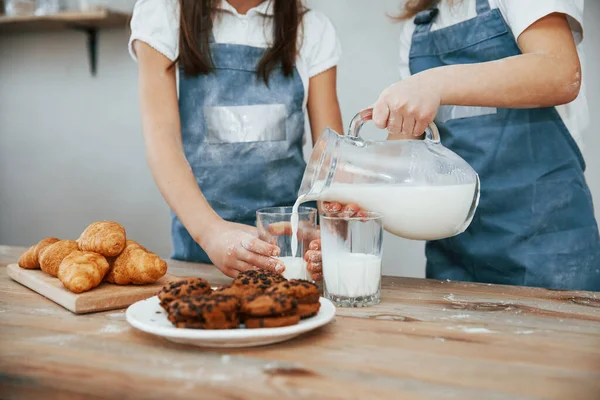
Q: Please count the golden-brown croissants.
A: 5